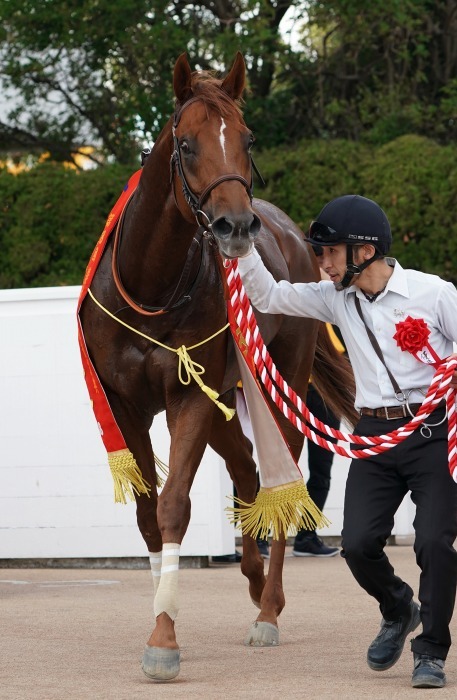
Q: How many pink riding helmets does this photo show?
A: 0